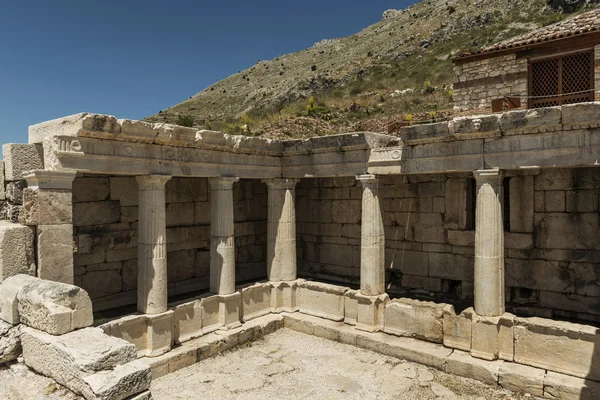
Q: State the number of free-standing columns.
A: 5